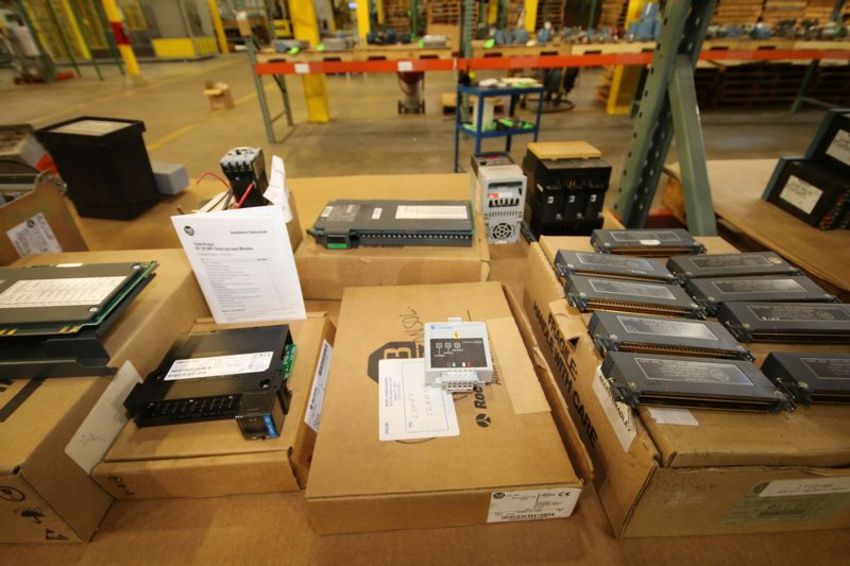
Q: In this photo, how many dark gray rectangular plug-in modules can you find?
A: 9